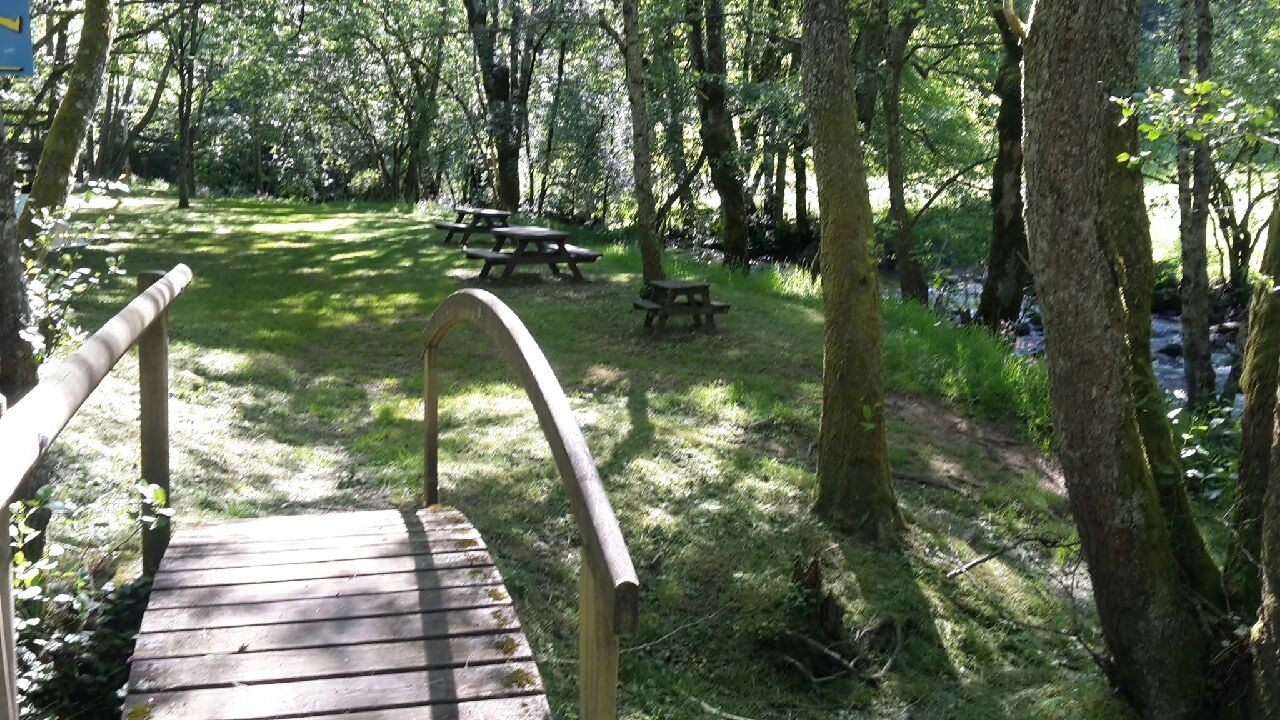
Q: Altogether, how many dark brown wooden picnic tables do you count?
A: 3